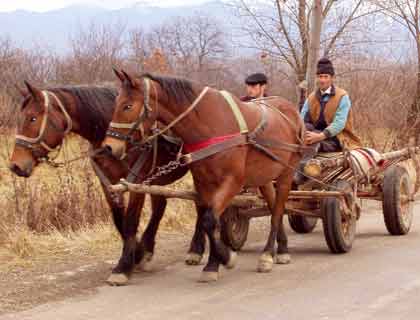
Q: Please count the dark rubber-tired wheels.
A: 4